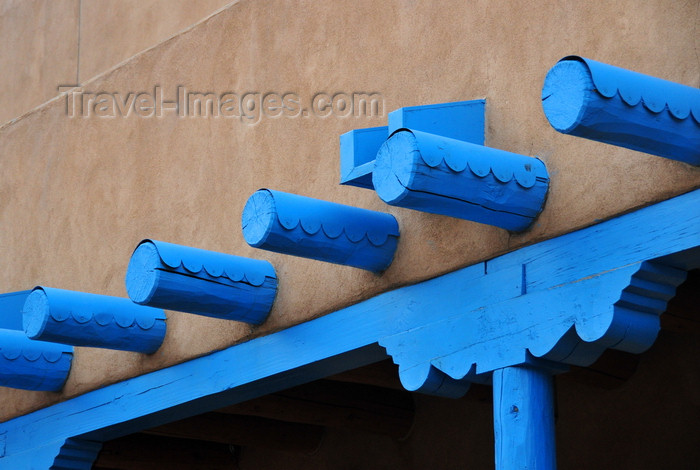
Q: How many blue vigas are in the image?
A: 6